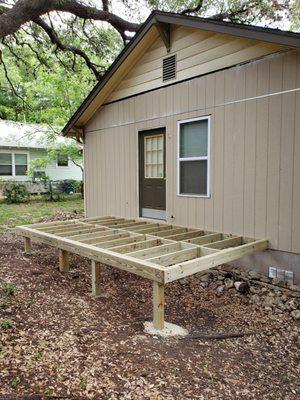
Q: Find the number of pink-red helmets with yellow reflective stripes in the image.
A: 0